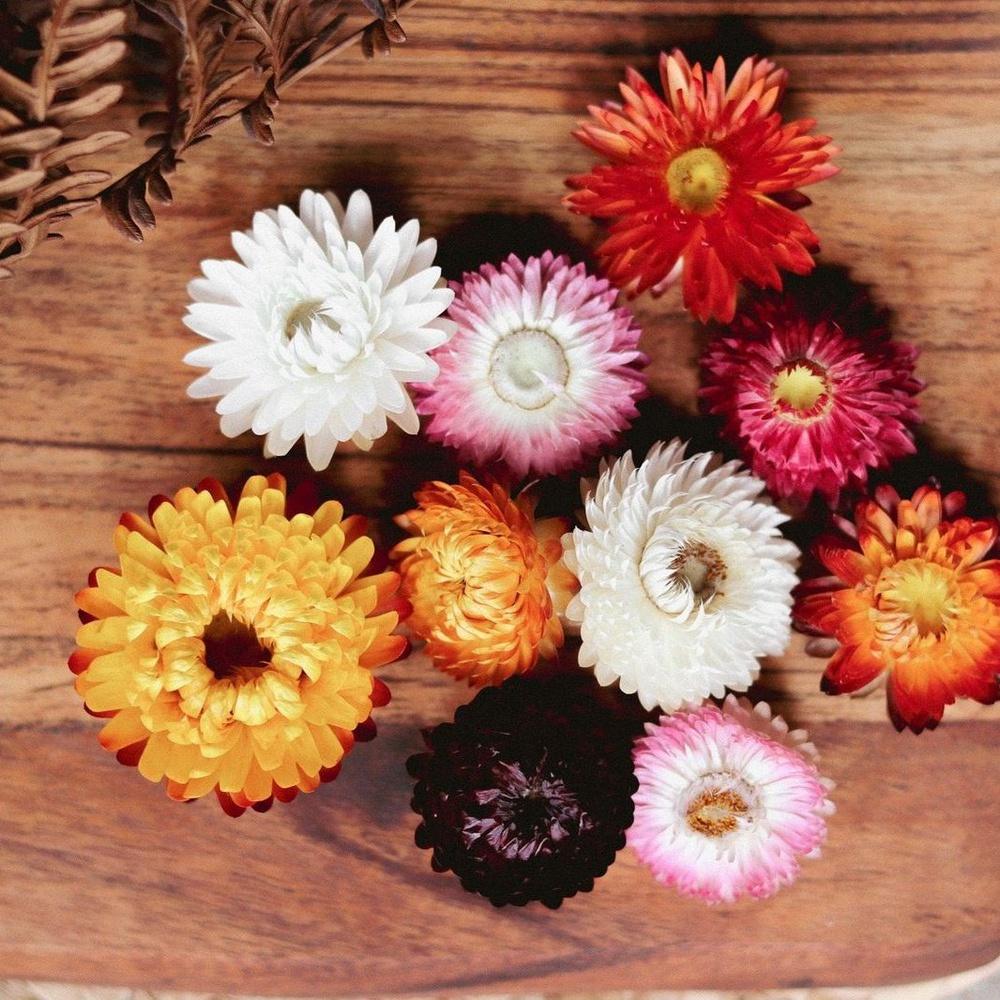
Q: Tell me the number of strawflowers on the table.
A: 10